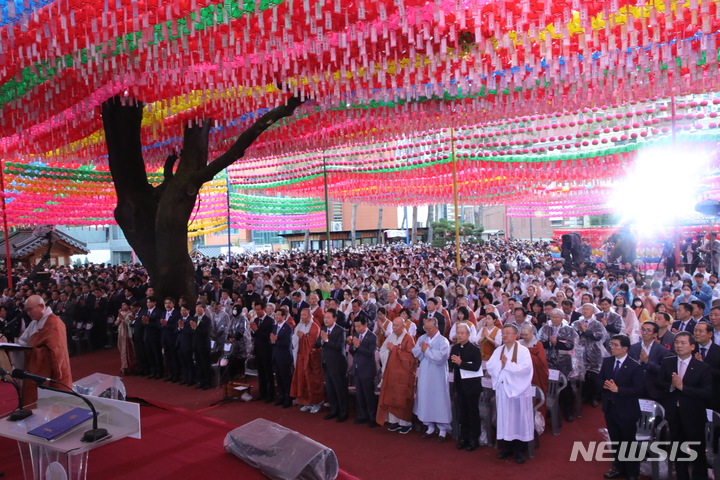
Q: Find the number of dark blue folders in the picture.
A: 1